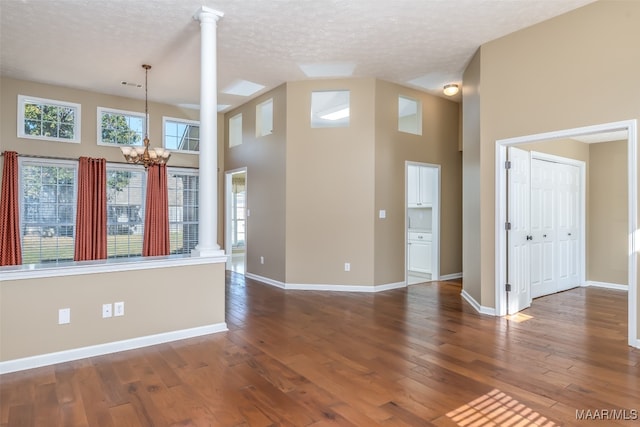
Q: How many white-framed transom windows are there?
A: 3